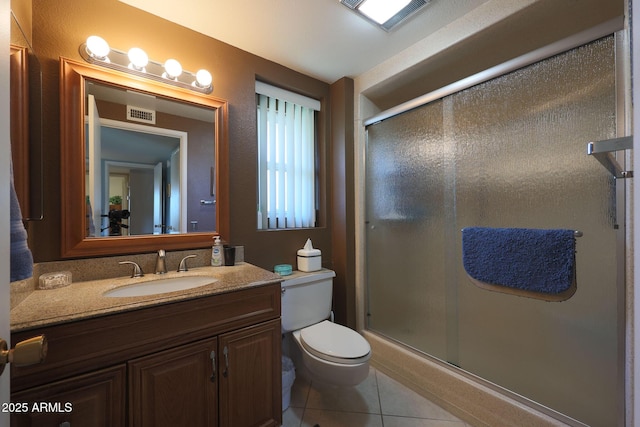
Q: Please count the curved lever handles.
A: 2